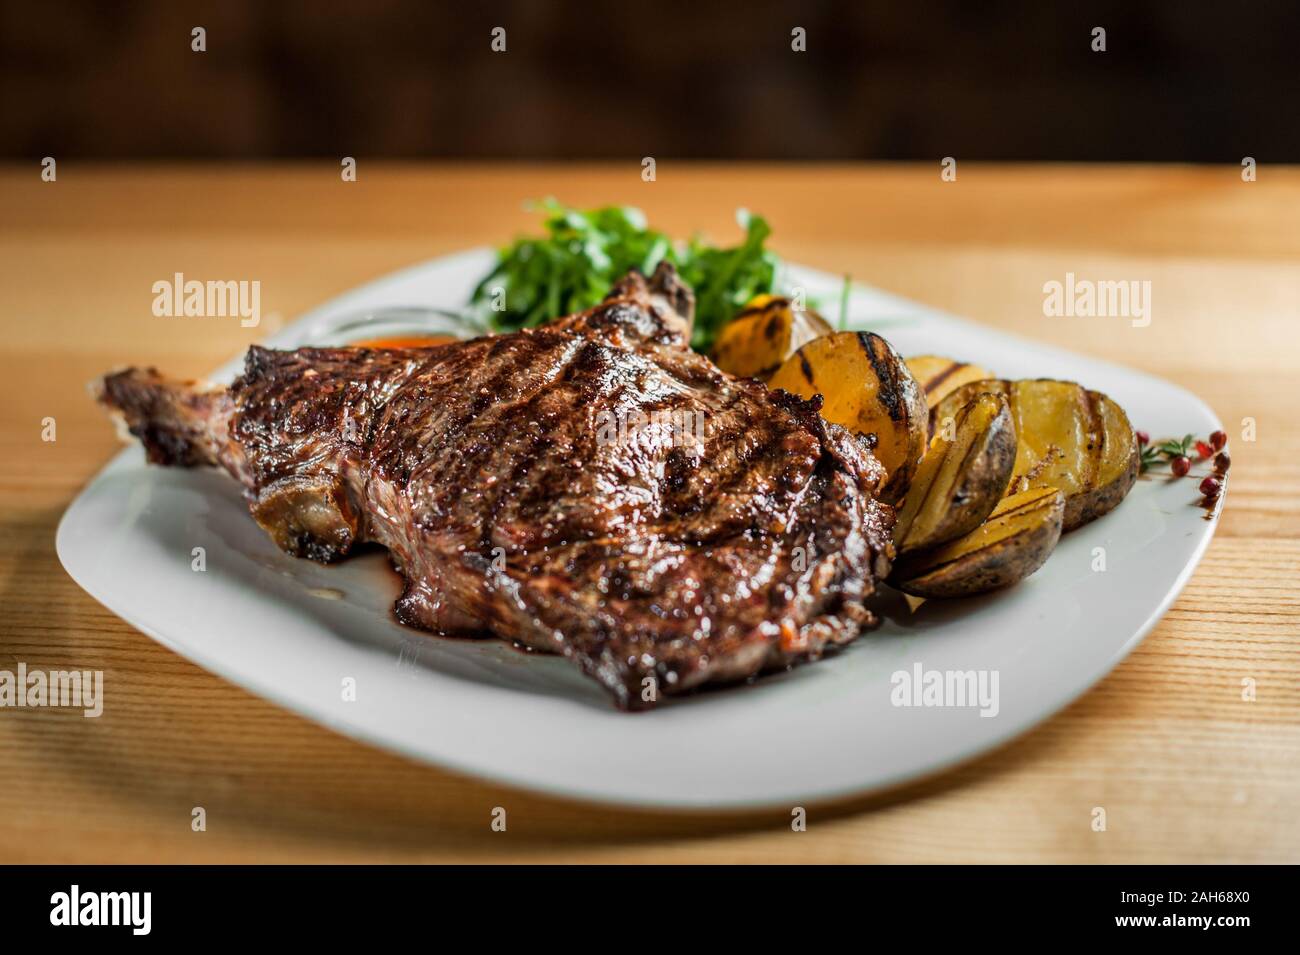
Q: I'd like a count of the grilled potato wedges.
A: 6